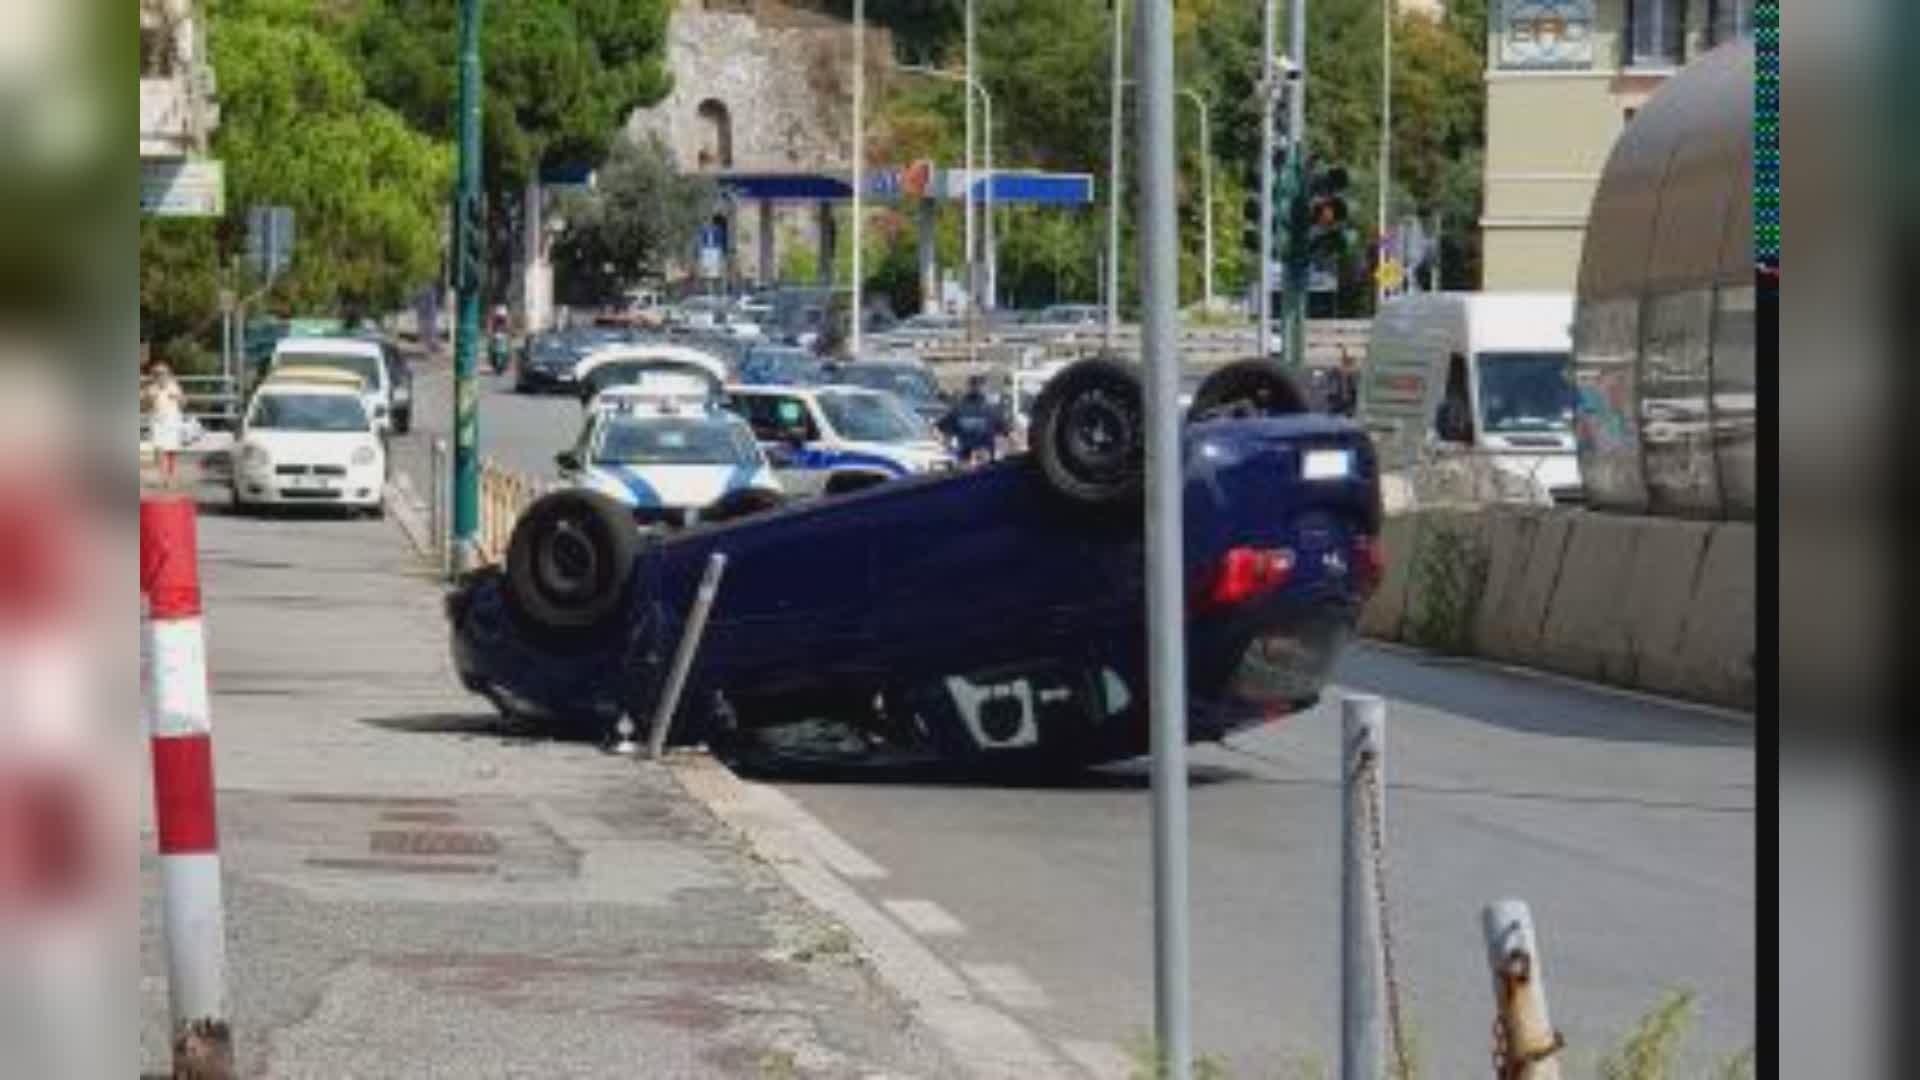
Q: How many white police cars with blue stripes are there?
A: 2